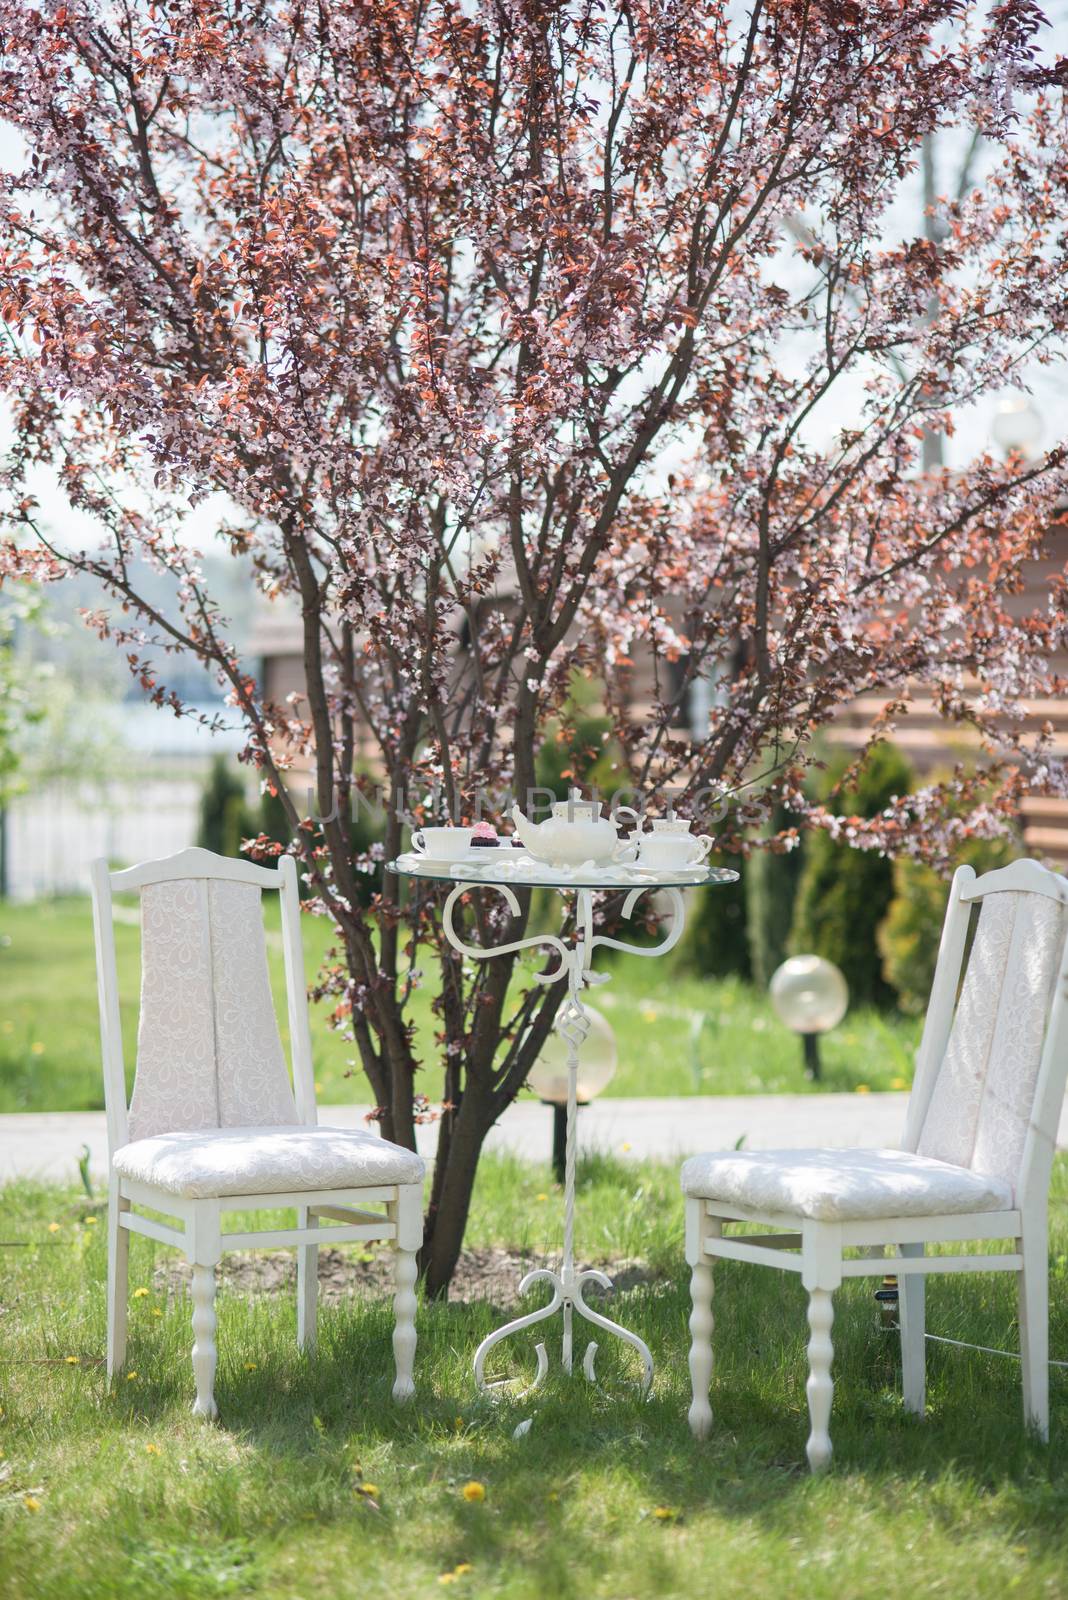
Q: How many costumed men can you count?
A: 0